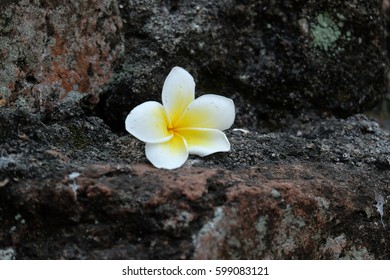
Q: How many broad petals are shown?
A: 5